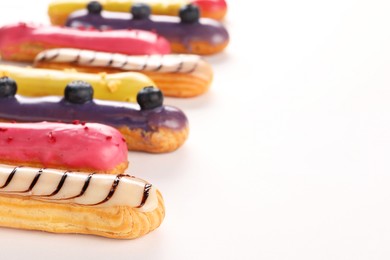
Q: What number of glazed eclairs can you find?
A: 9